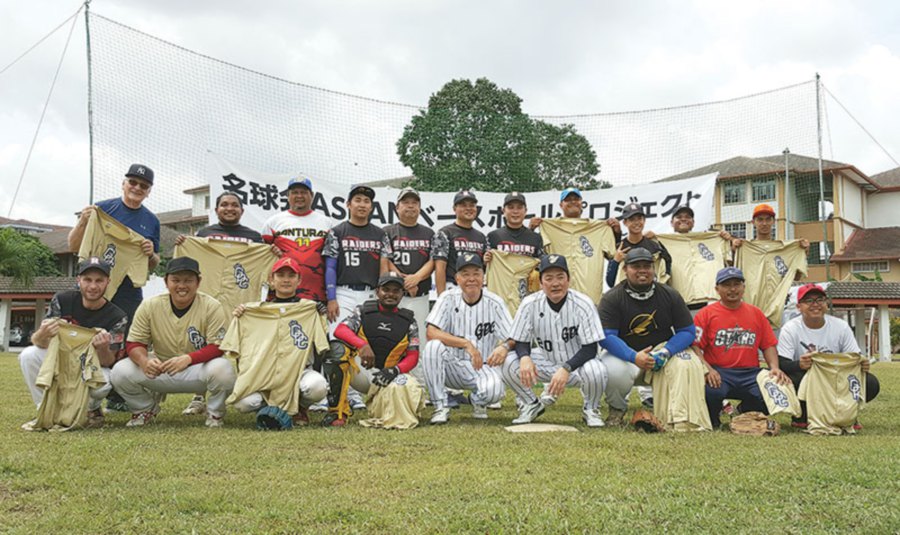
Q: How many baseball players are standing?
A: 11